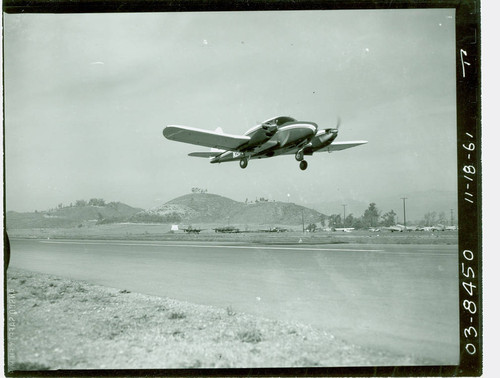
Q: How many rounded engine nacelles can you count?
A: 2